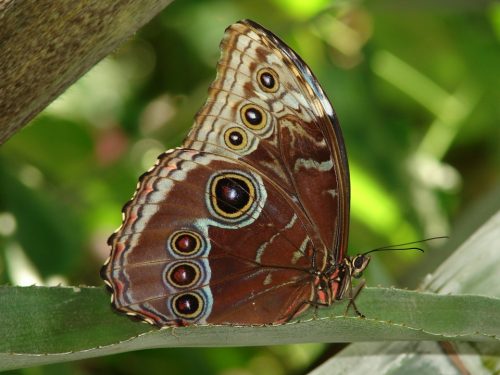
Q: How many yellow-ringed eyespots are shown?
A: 7